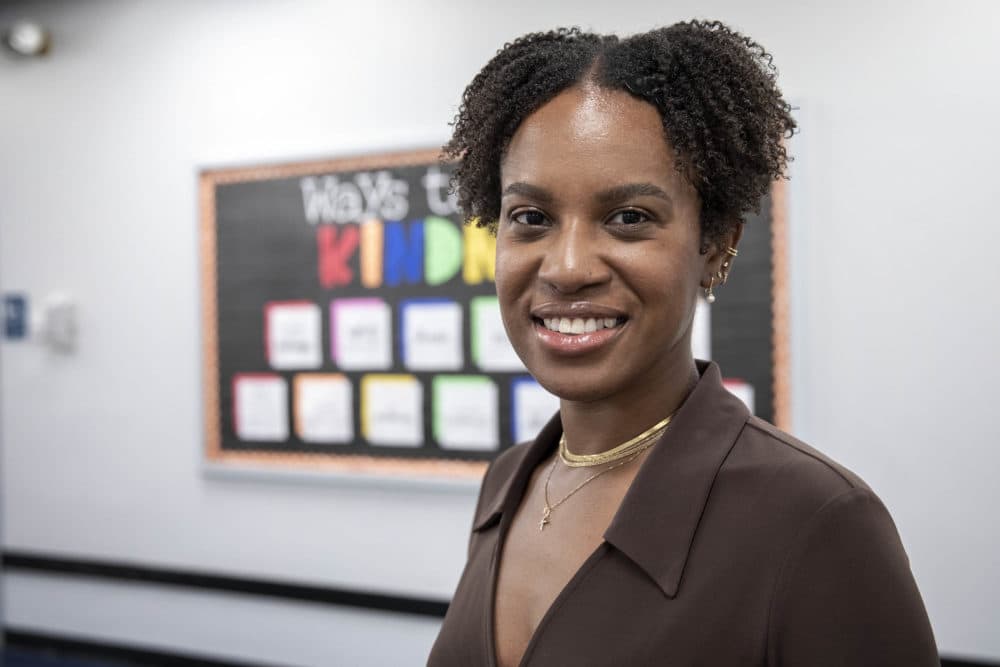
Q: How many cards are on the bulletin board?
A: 11